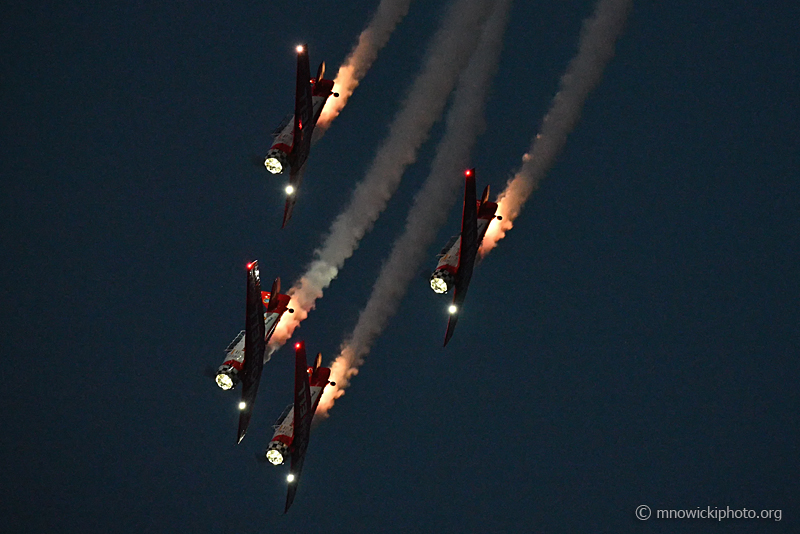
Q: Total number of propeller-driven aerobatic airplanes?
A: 4